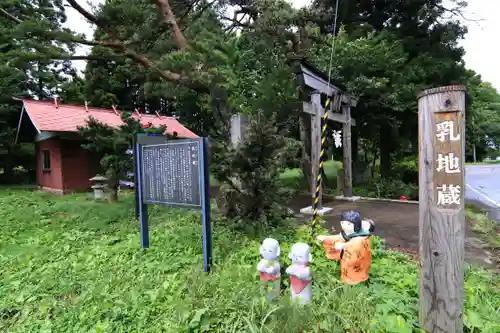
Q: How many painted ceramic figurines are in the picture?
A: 3